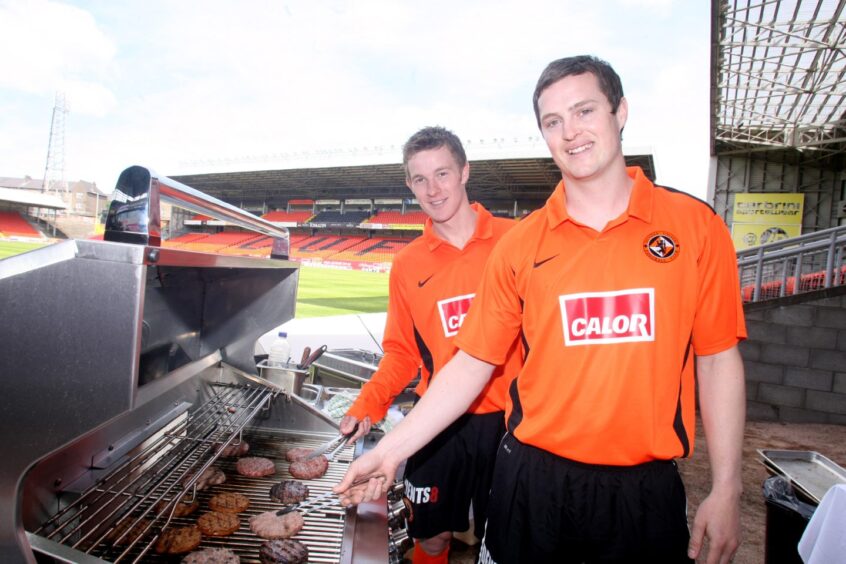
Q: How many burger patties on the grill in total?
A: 14